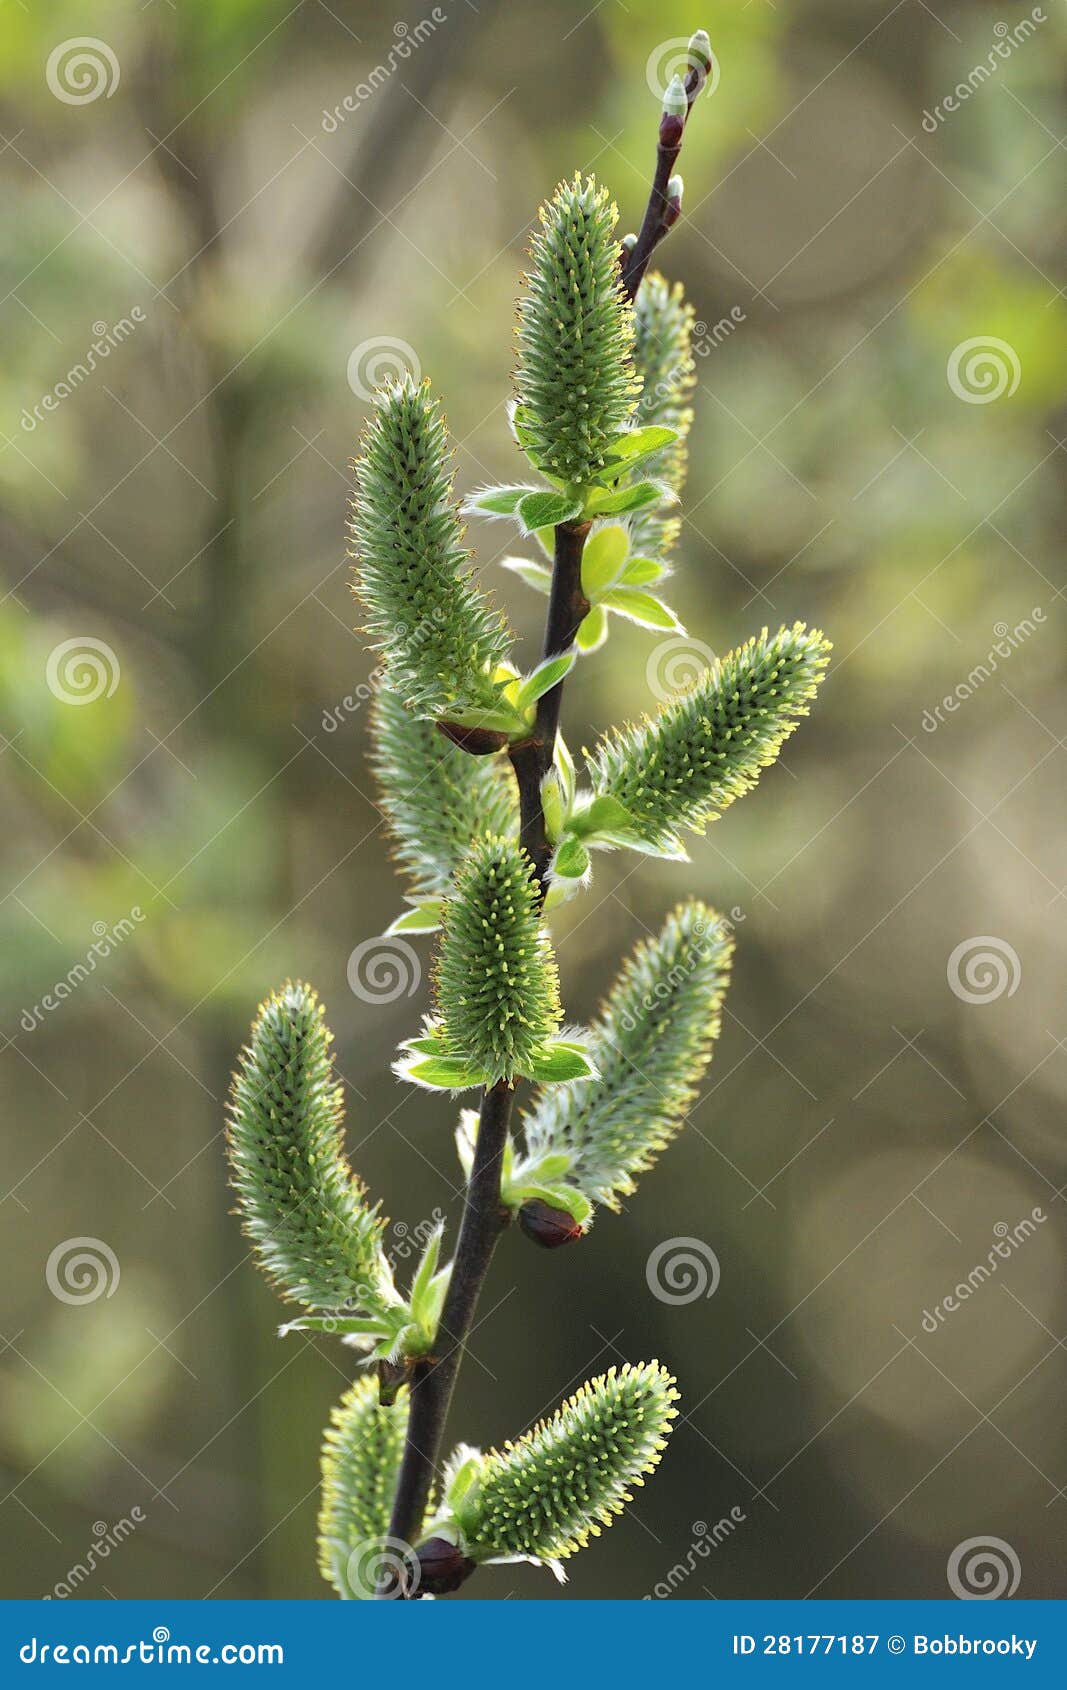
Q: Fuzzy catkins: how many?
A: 10